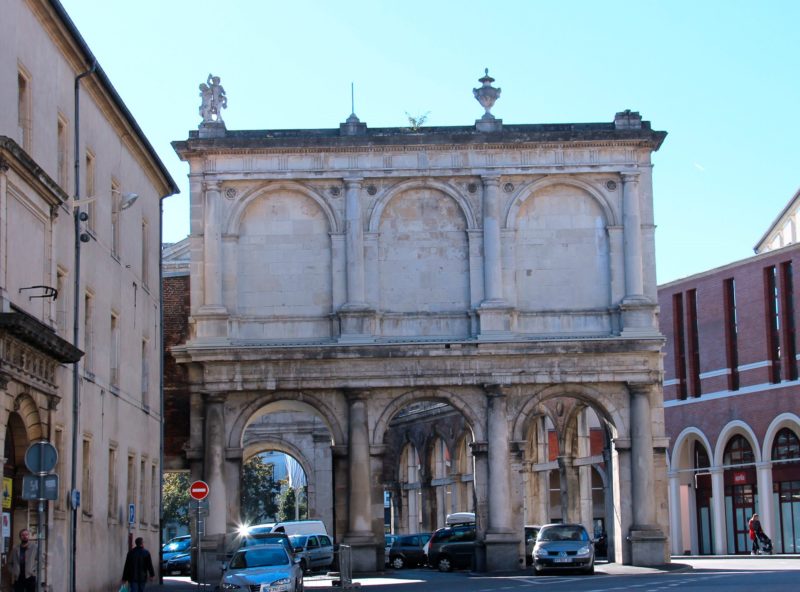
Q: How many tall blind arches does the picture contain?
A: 3